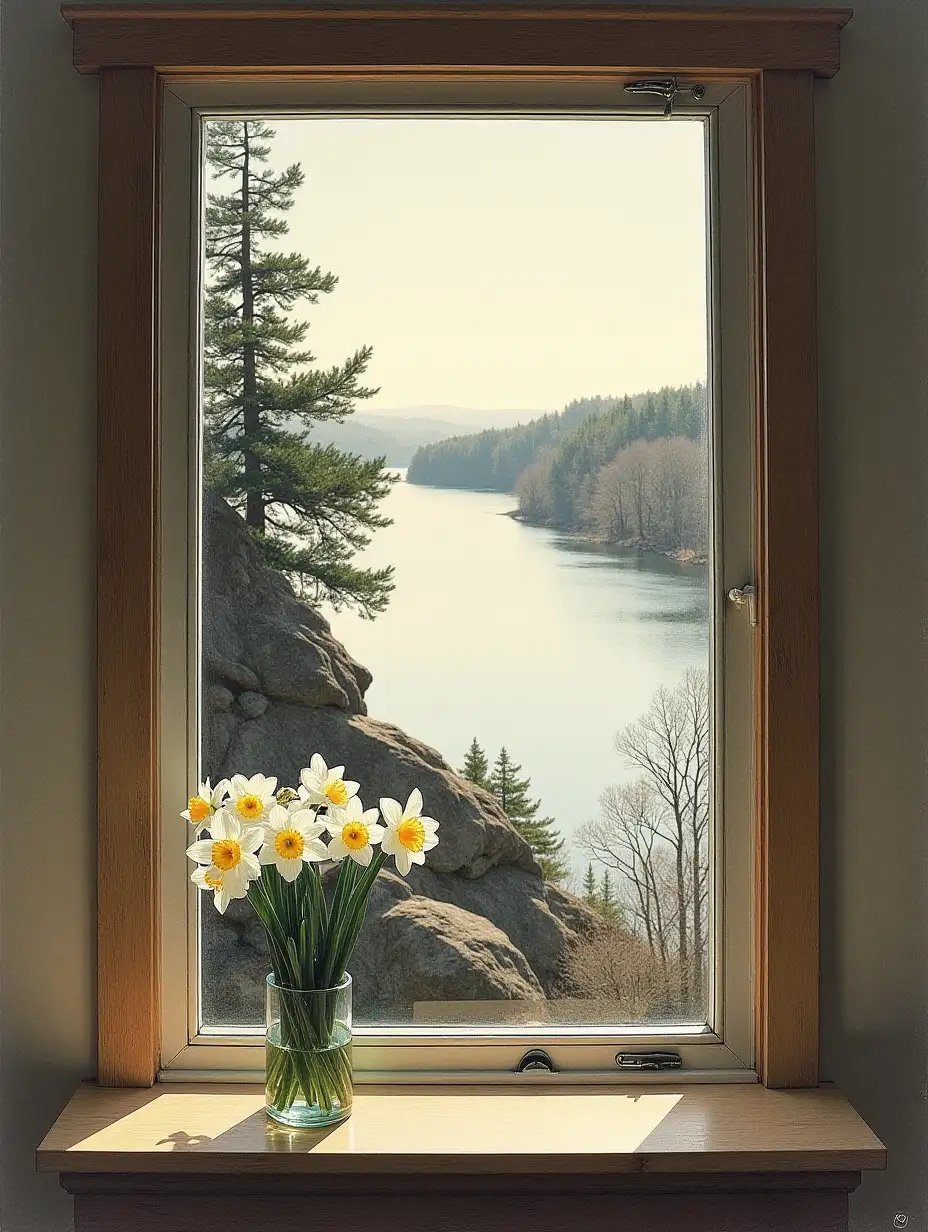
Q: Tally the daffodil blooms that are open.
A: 8